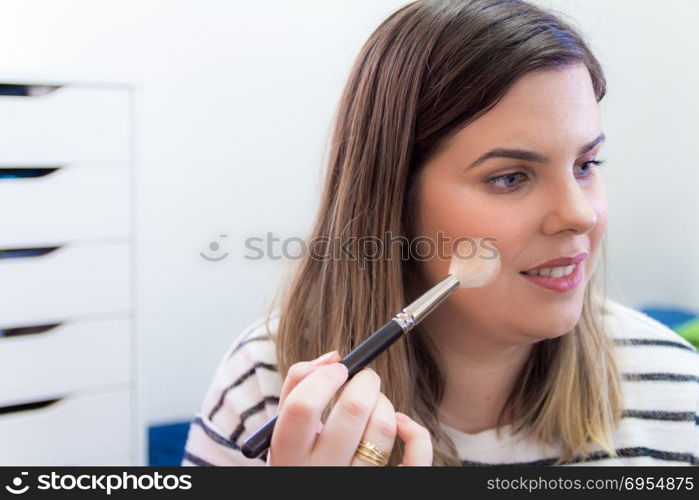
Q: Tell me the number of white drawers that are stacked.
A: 5